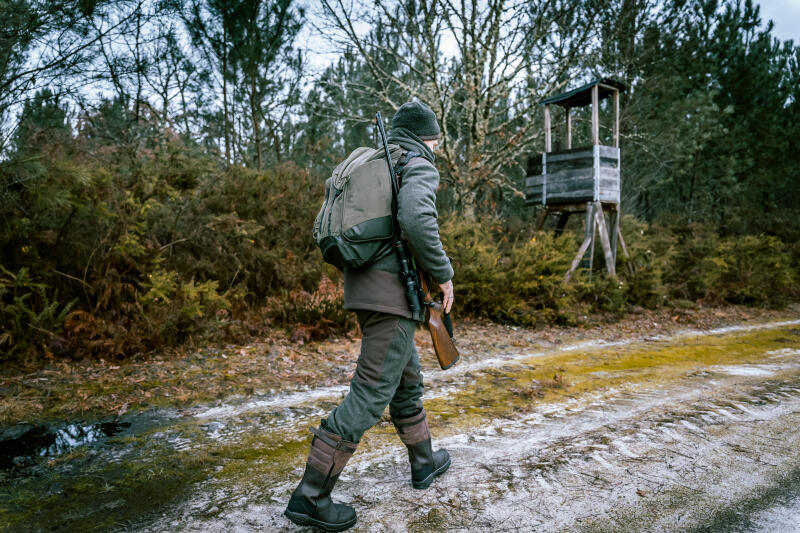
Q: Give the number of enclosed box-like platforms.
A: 1